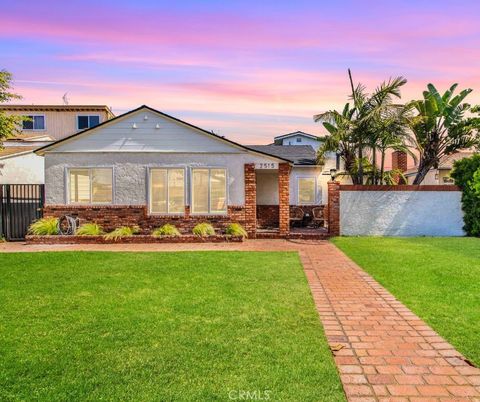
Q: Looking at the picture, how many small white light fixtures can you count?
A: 3